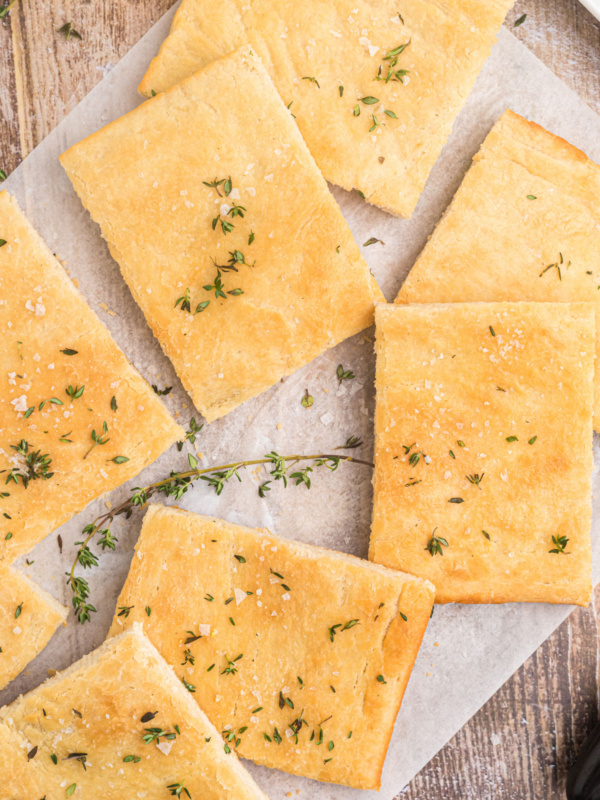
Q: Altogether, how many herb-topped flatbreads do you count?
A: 8